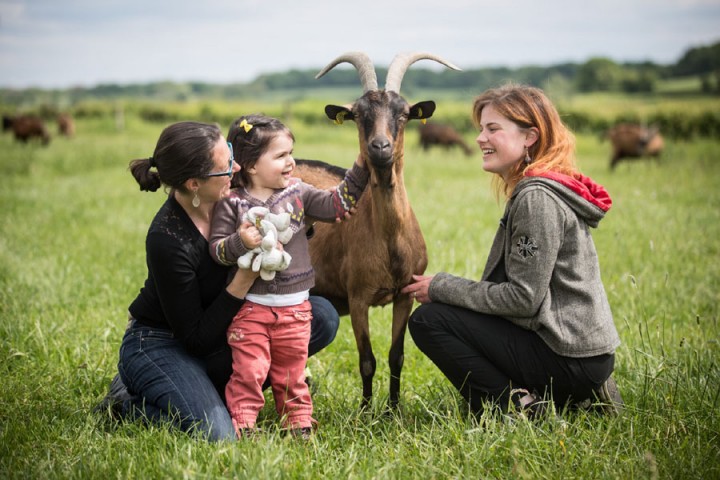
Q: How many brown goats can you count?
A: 5